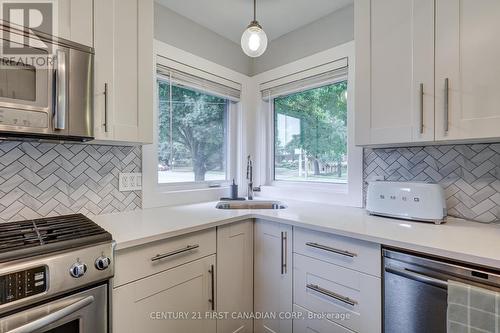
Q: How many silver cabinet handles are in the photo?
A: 8